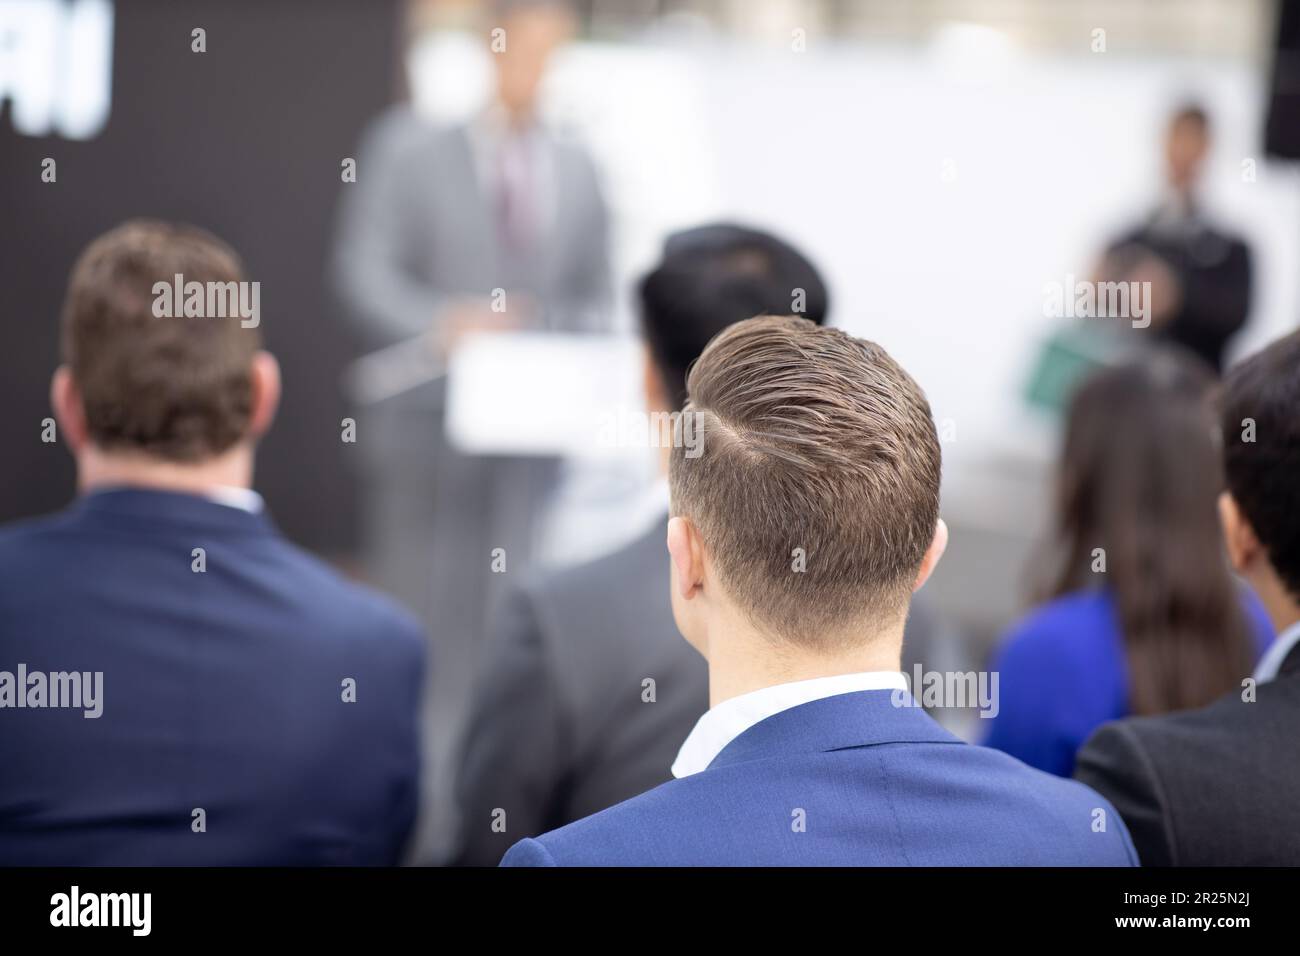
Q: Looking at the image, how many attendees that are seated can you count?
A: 5